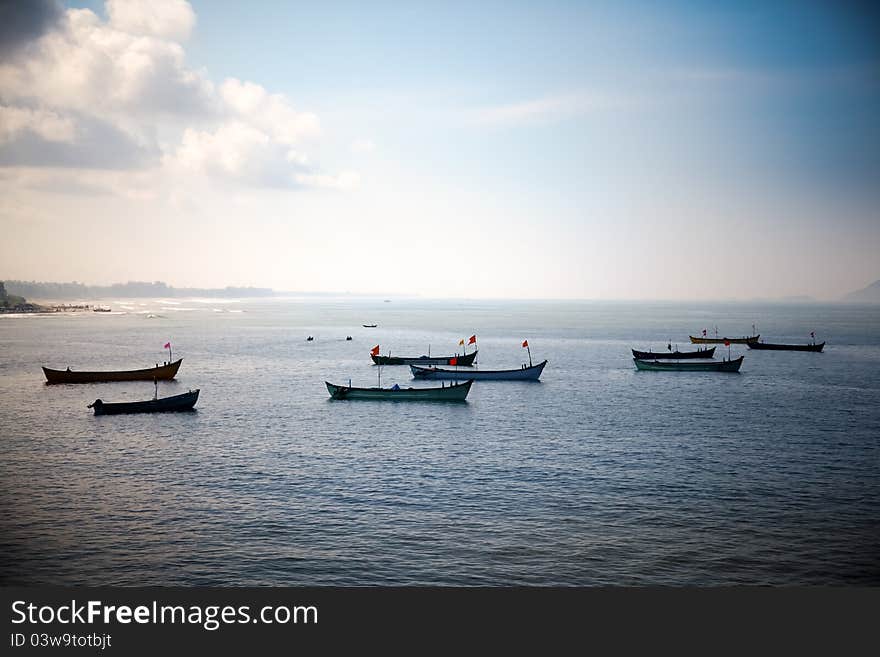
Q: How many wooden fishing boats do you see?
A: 9